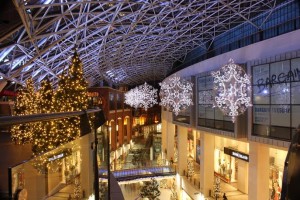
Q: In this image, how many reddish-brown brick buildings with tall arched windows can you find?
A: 1